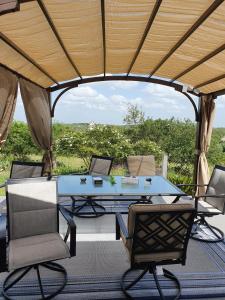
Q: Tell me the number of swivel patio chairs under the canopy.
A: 6